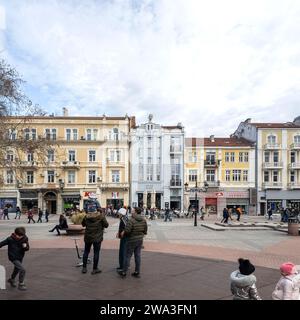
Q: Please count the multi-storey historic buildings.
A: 4